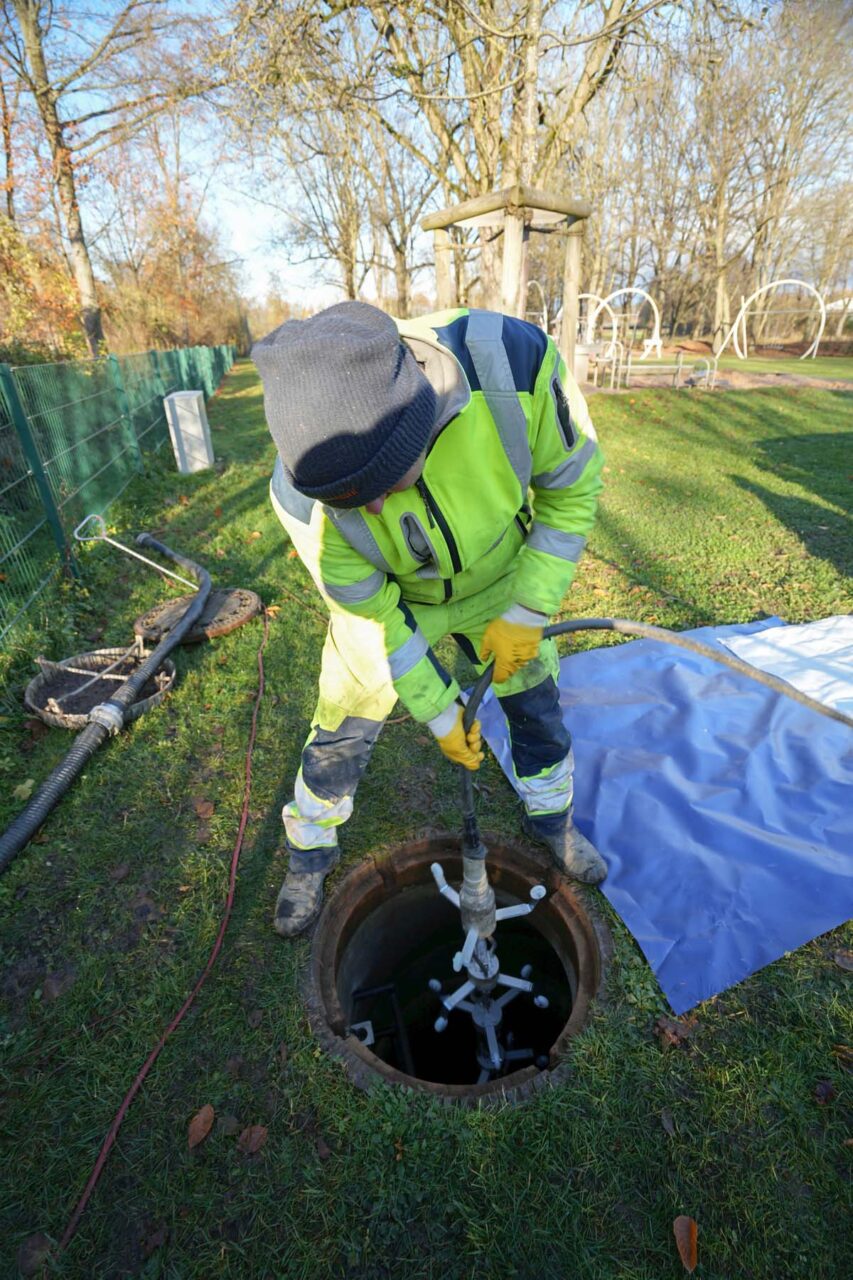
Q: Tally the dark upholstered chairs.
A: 0